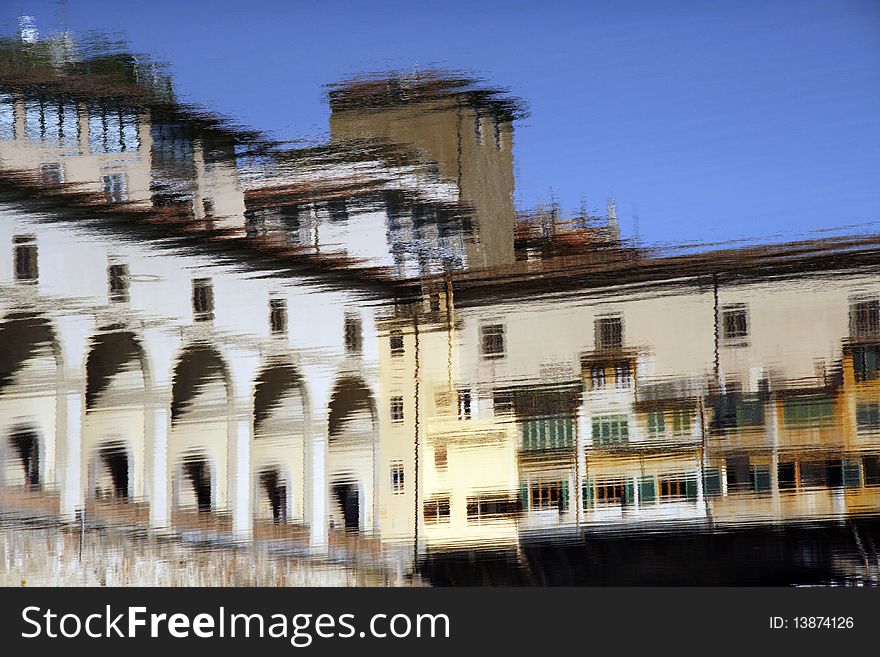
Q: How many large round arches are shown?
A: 5